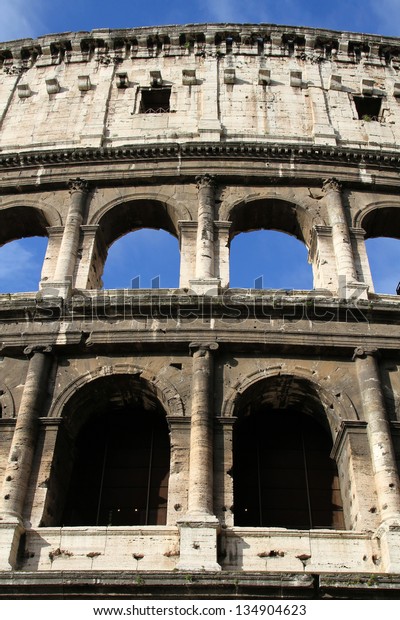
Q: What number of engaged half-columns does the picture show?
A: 6